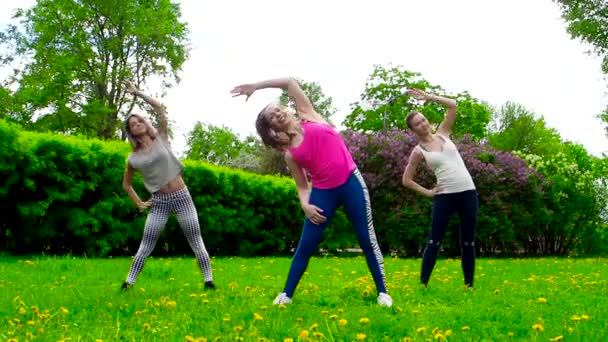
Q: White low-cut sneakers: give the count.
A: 2